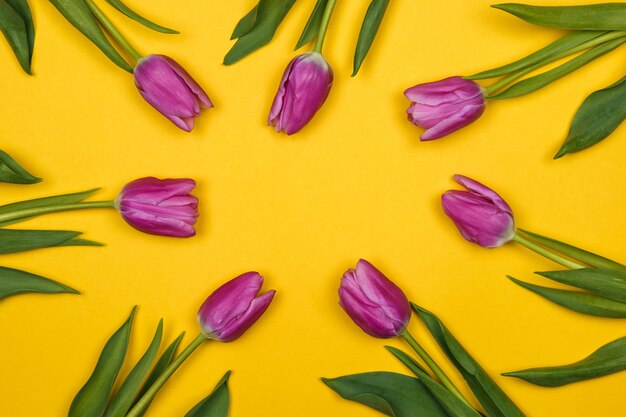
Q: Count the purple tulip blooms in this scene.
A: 7